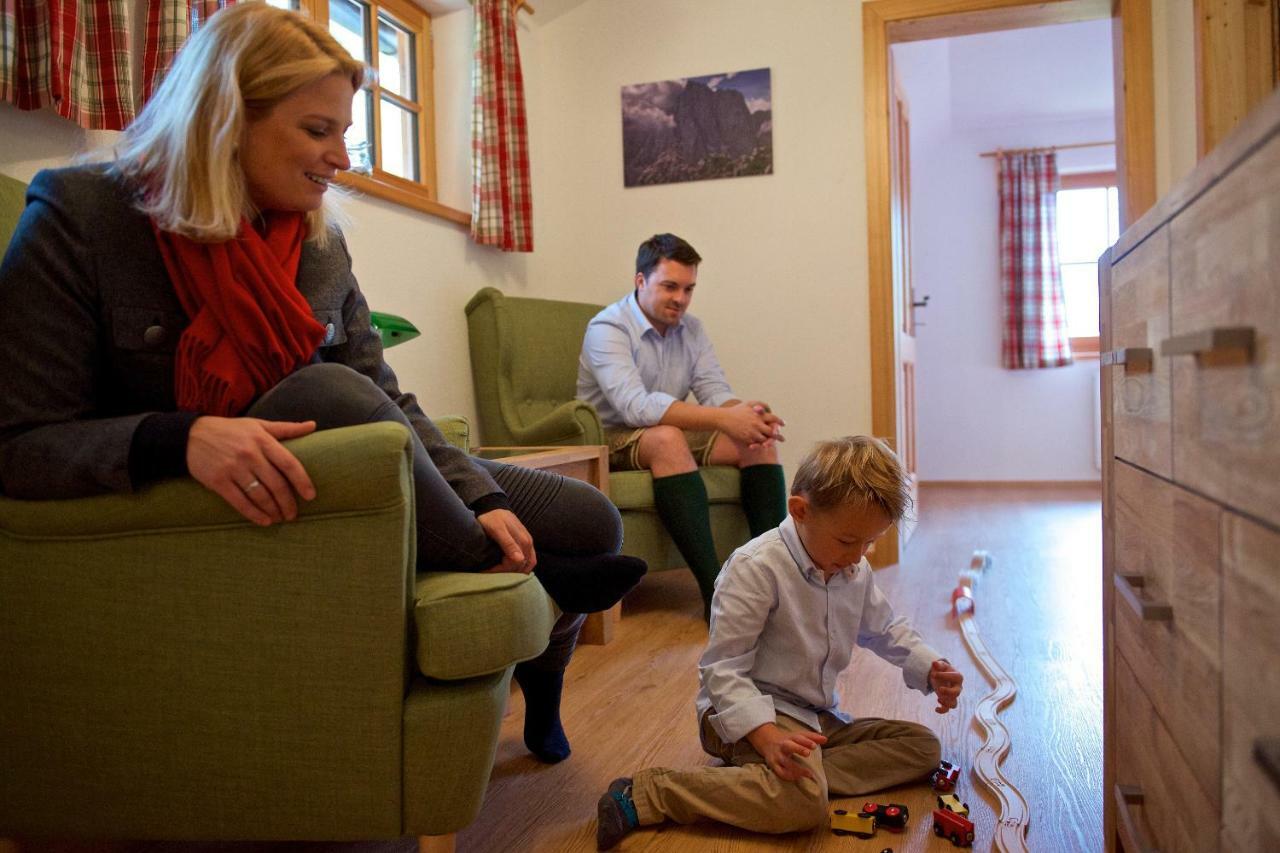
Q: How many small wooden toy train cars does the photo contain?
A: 5